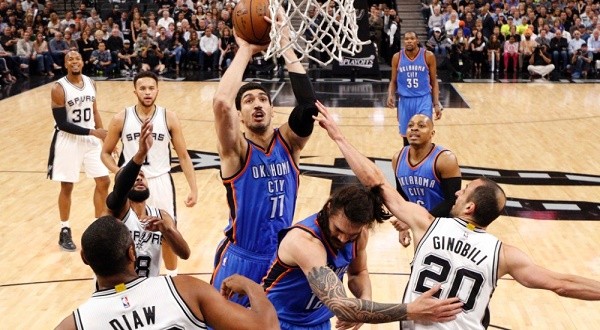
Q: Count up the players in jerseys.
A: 9